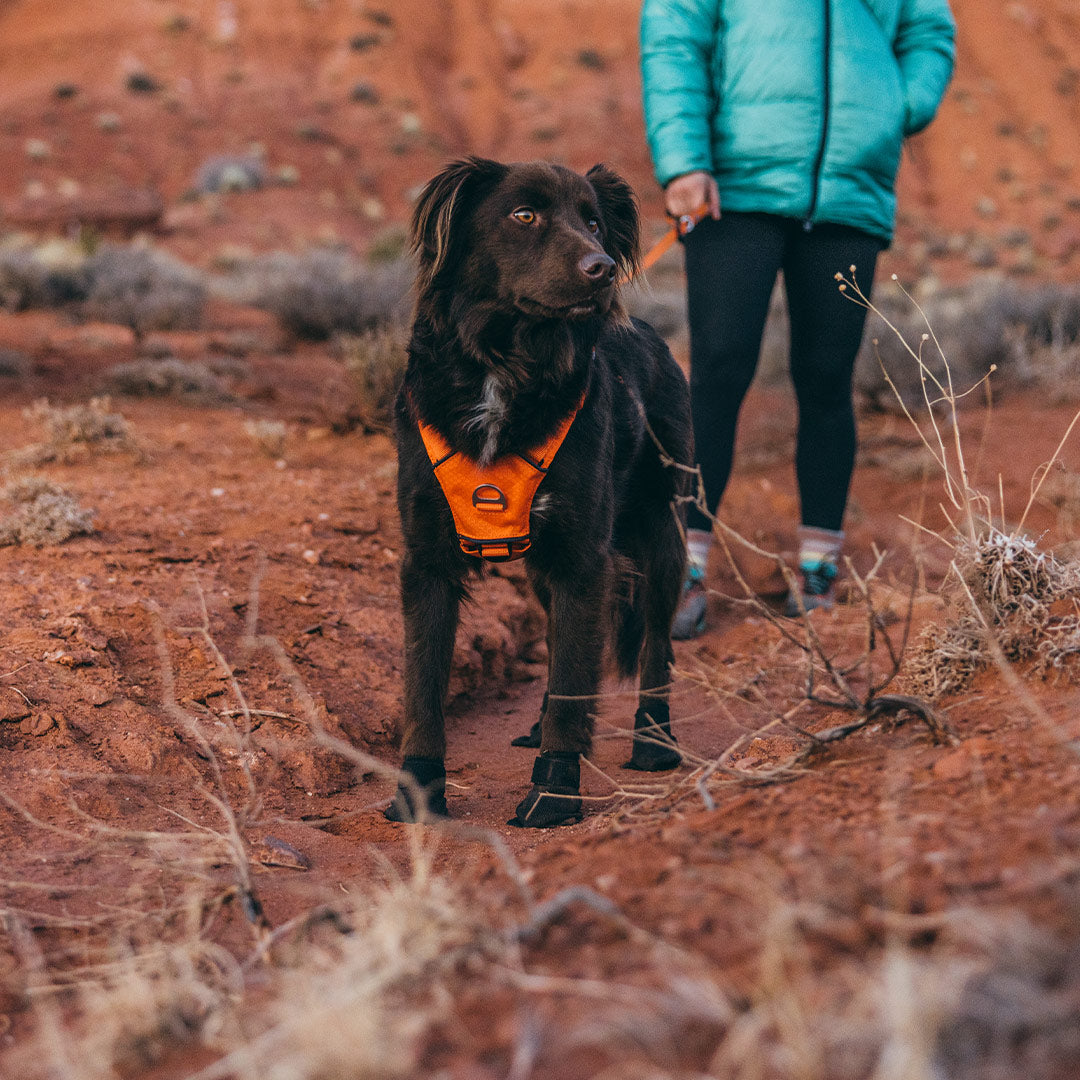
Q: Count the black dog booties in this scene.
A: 4